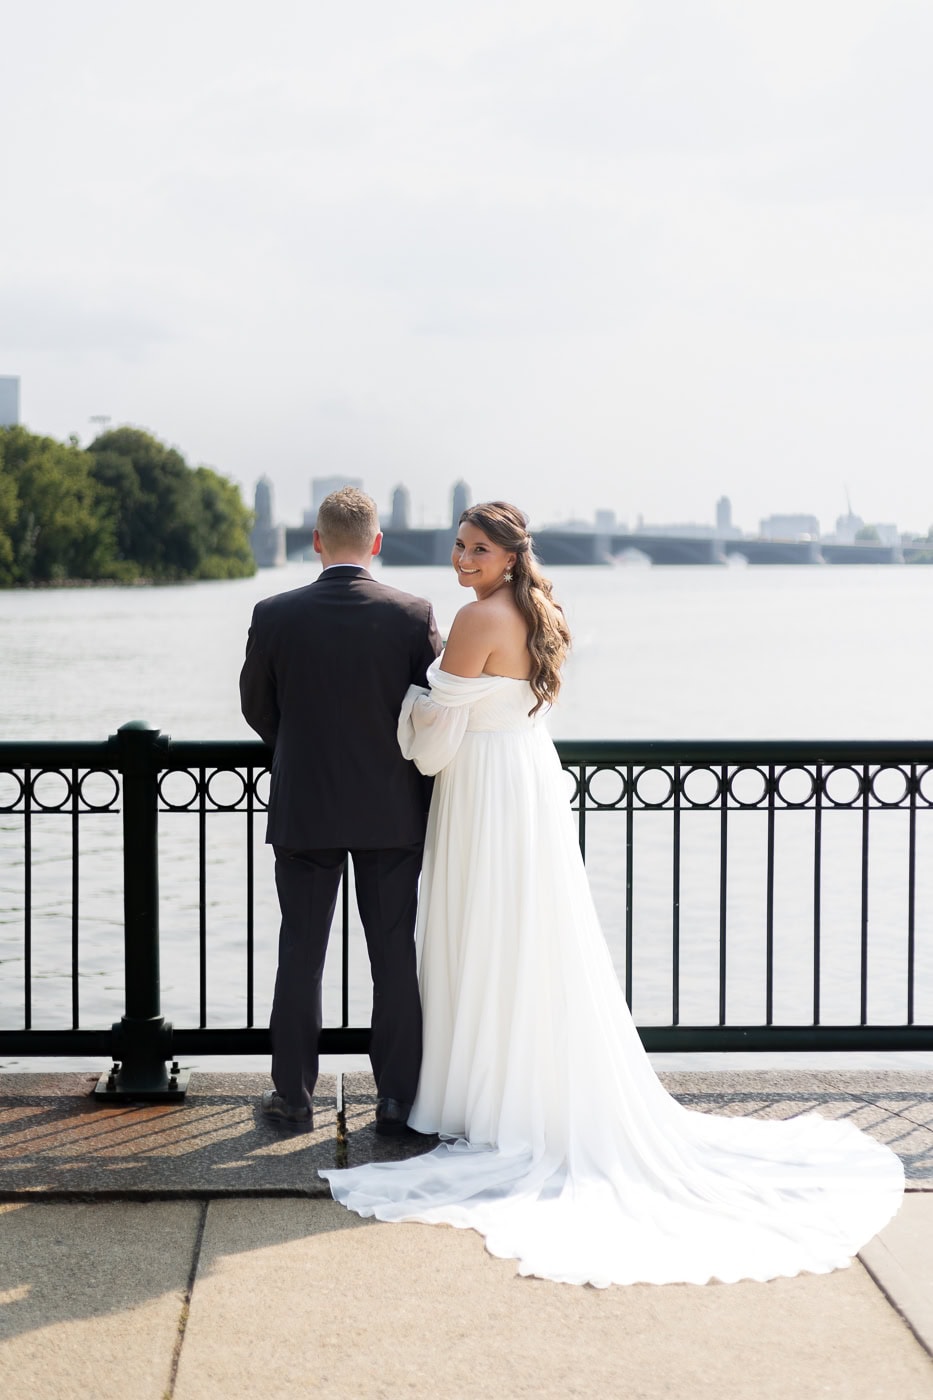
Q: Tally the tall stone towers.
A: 3